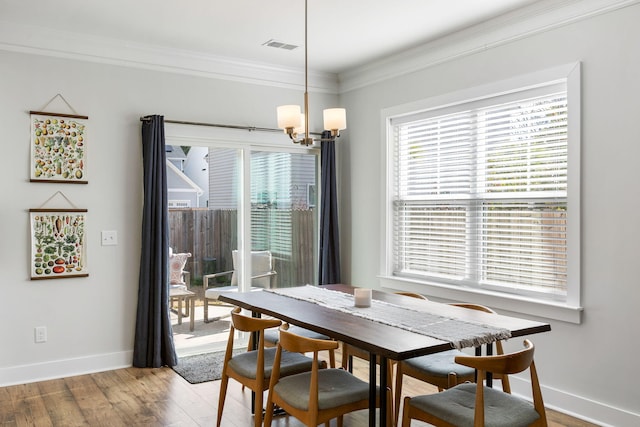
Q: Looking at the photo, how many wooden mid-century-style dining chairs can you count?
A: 6